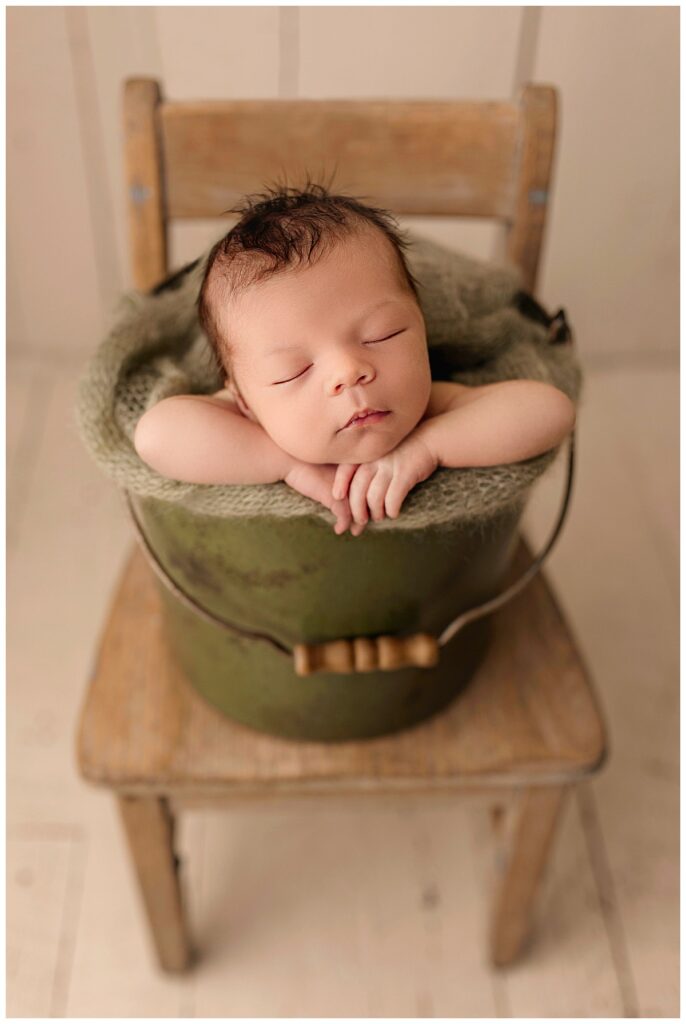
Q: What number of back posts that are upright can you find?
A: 2